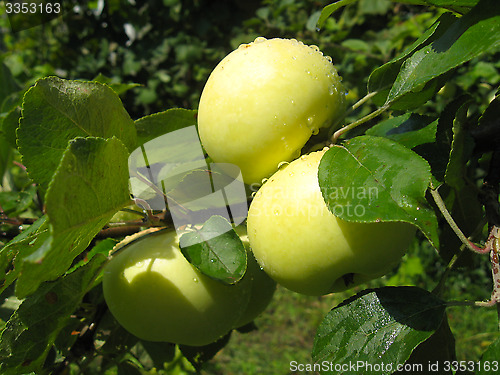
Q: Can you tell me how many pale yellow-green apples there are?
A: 4